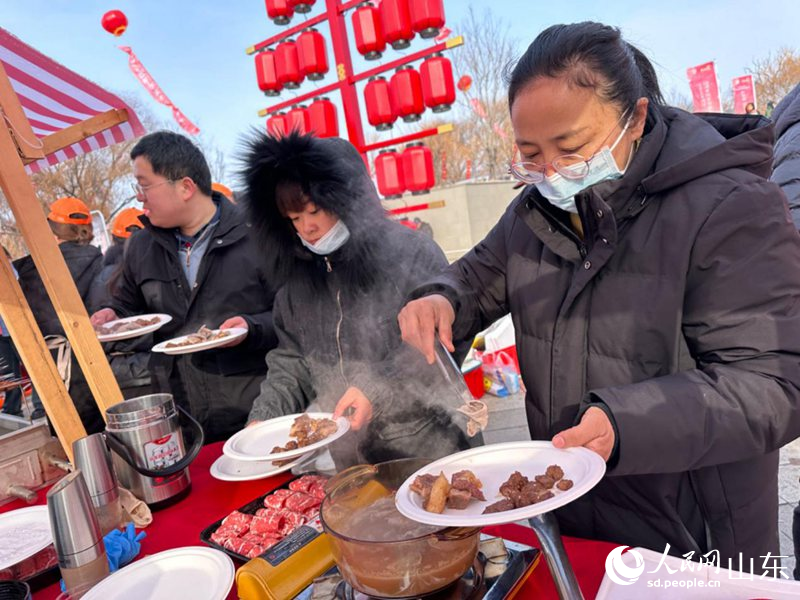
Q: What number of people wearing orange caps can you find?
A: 3